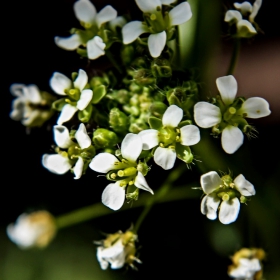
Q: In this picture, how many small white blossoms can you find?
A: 13